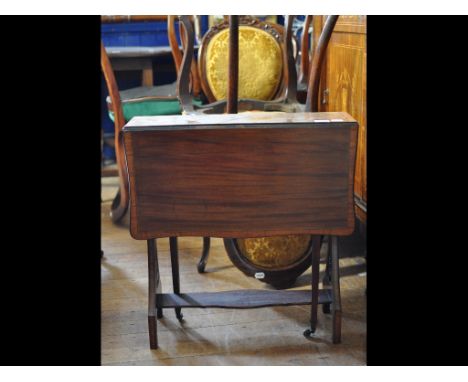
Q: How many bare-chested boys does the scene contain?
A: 0